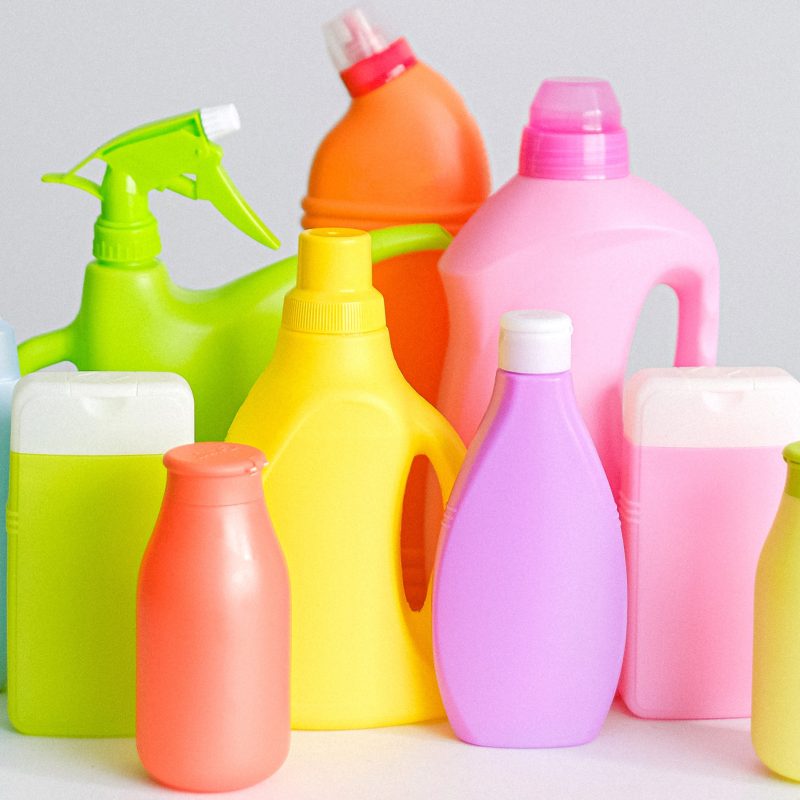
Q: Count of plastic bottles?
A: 10